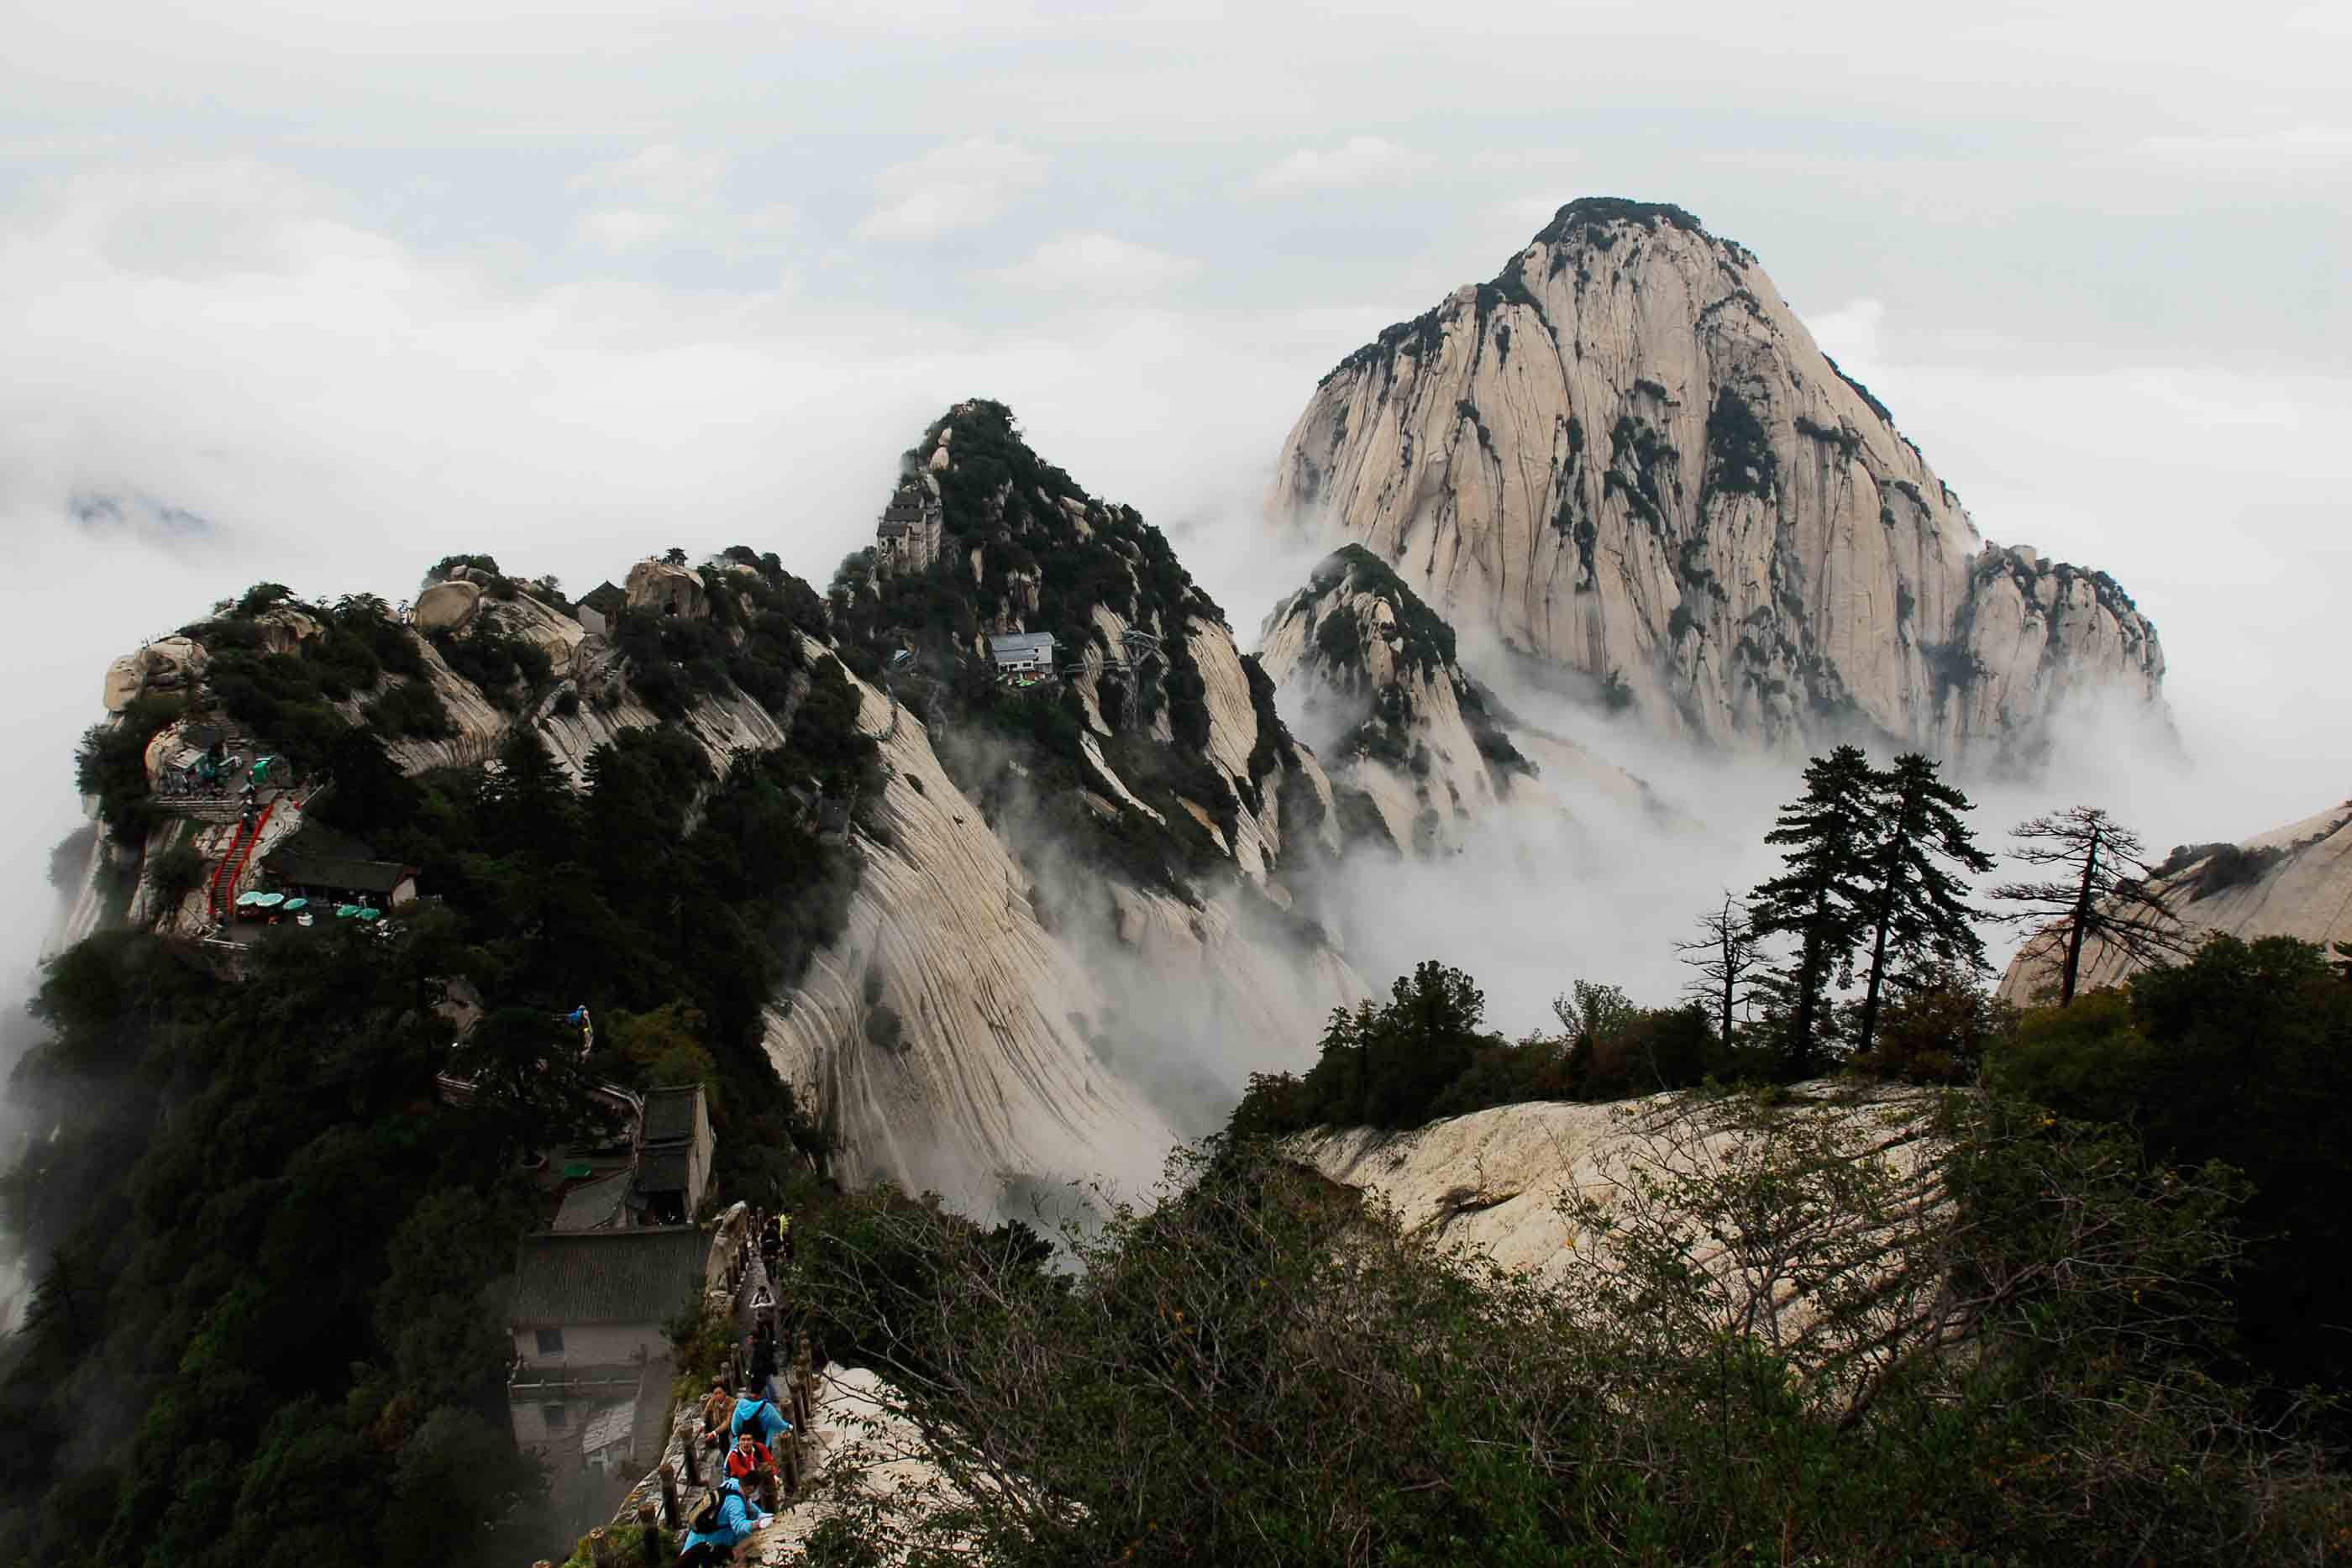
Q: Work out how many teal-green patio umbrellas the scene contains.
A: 5